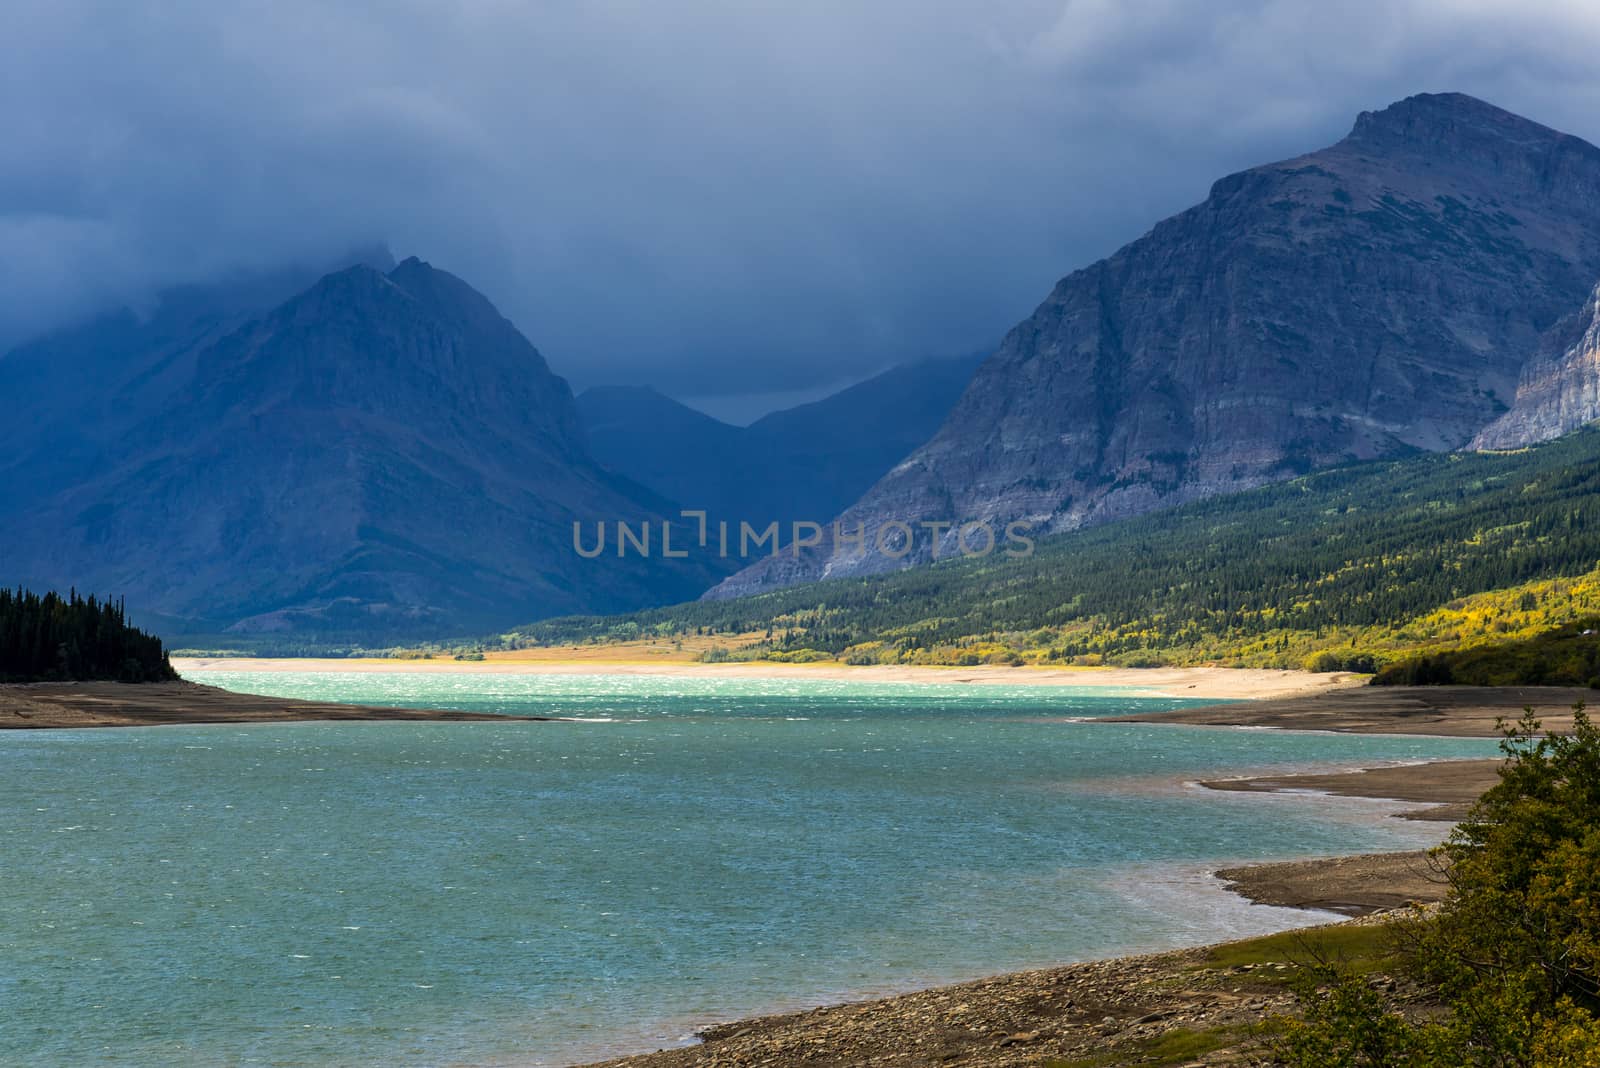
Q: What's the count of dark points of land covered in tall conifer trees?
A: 1